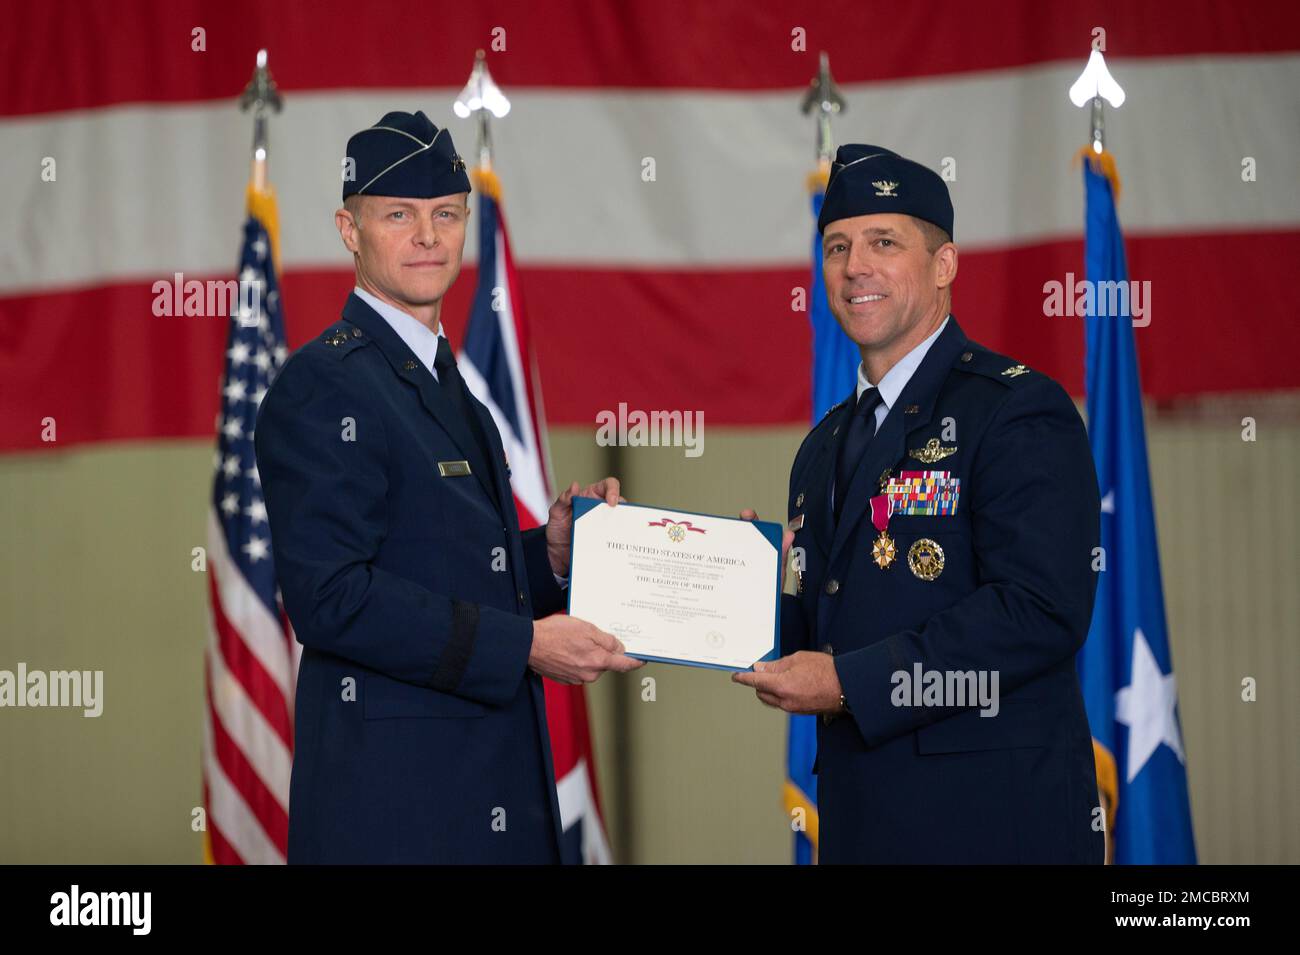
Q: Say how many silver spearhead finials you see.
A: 4